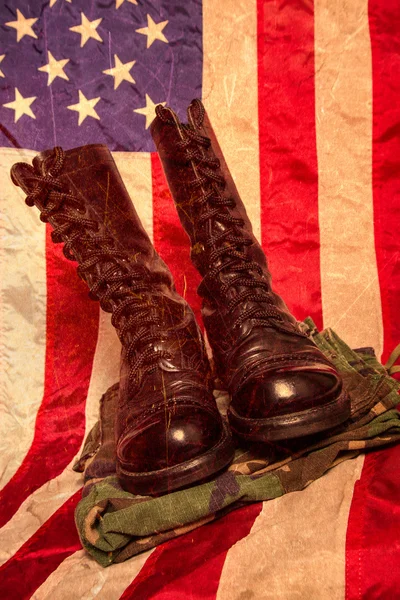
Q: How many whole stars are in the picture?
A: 7